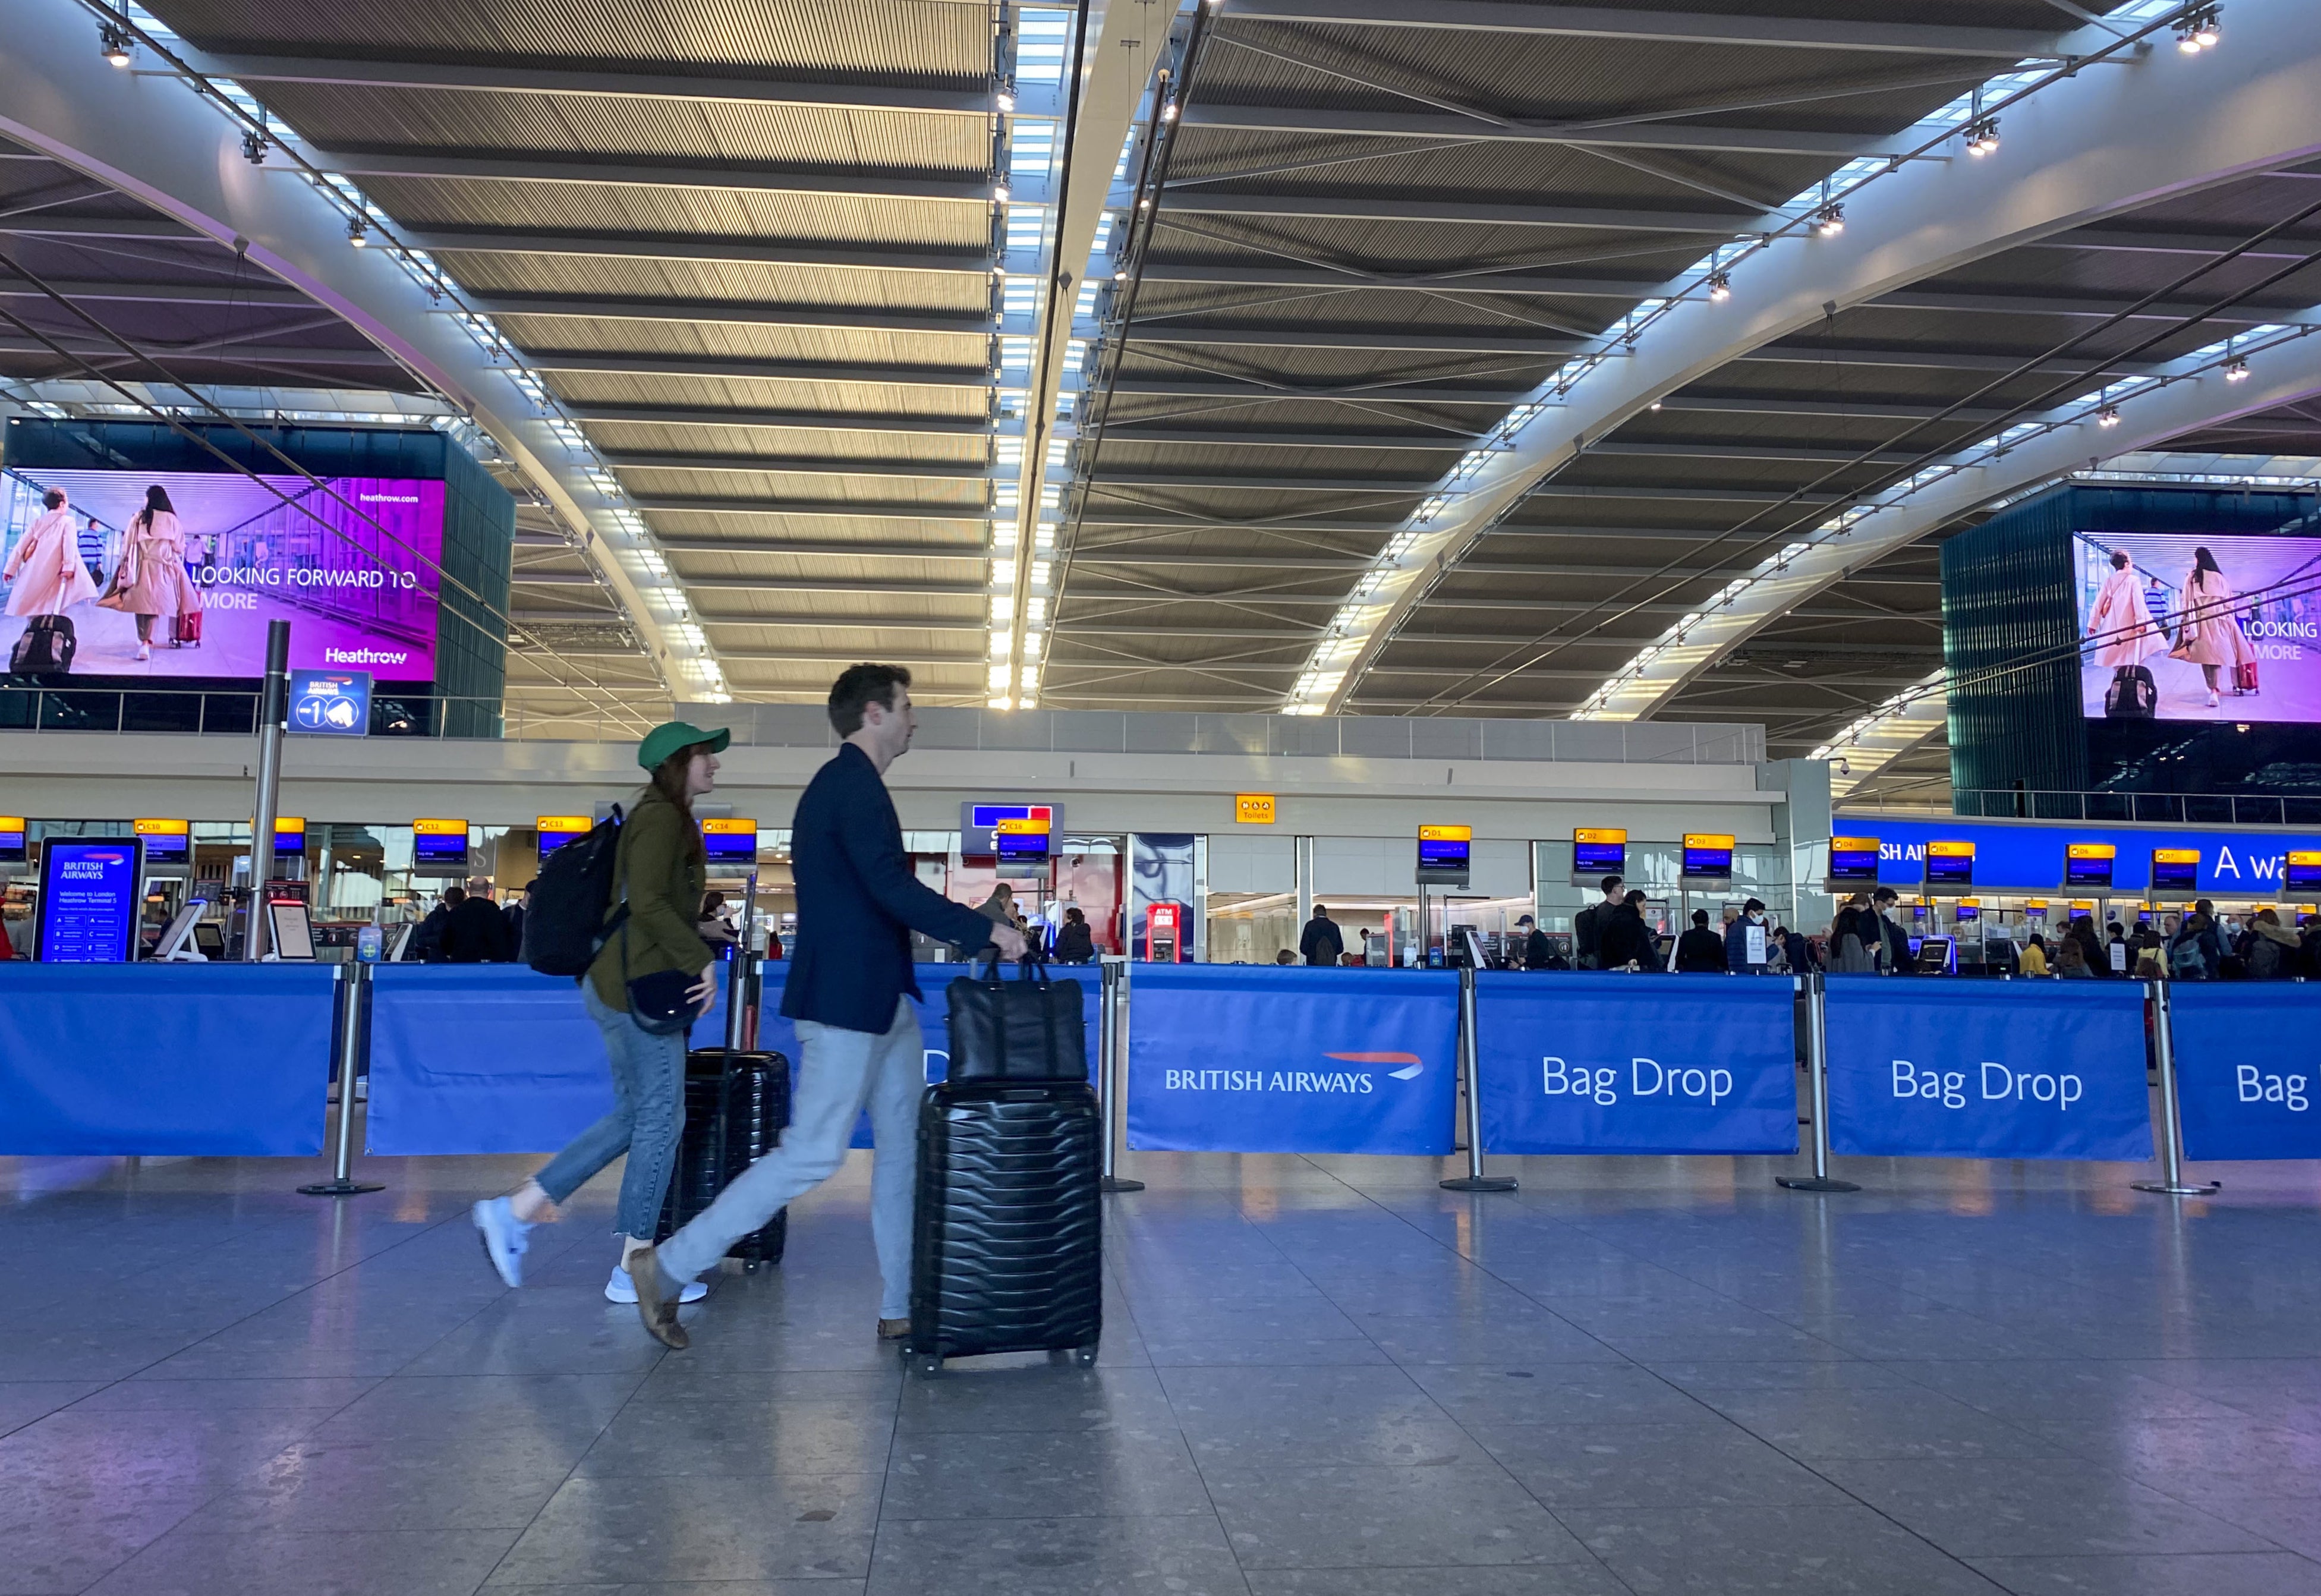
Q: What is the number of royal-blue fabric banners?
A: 7